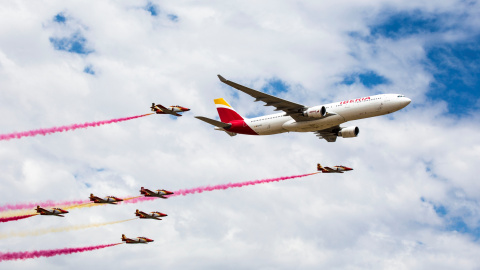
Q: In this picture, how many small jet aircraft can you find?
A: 7